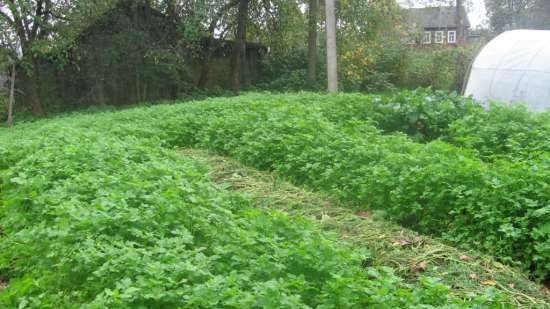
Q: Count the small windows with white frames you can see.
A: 3